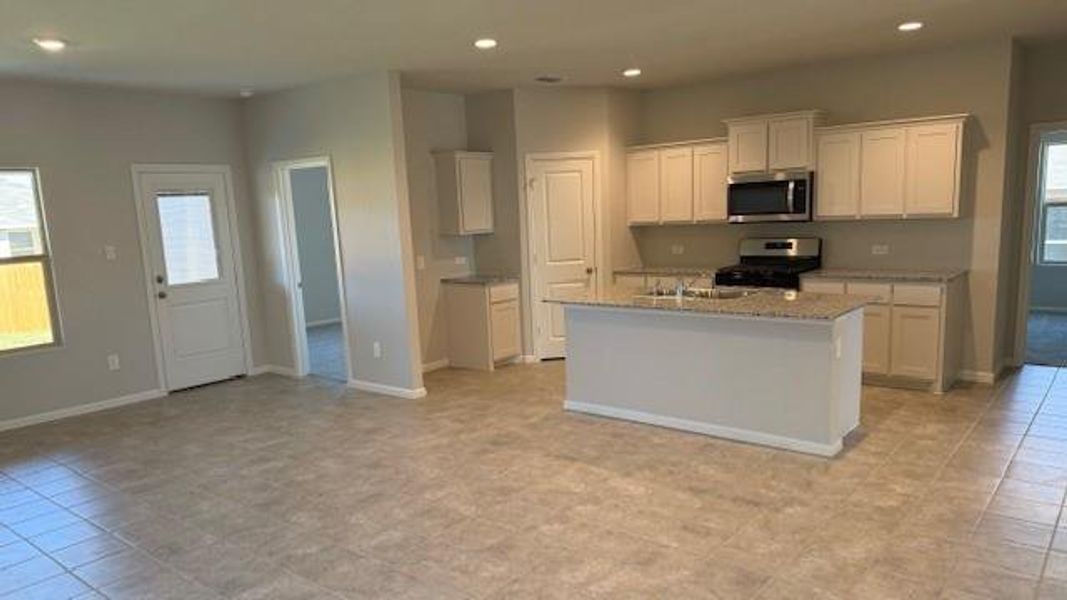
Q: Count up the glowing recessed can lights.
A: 4